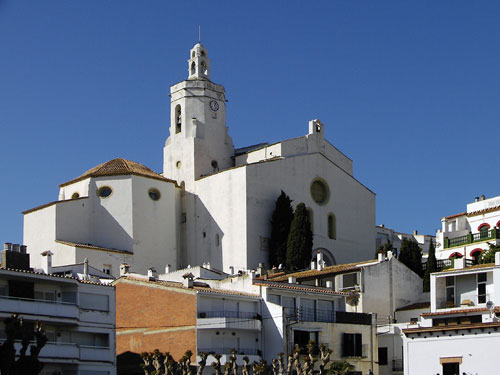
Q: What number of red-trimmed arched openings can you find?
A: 4